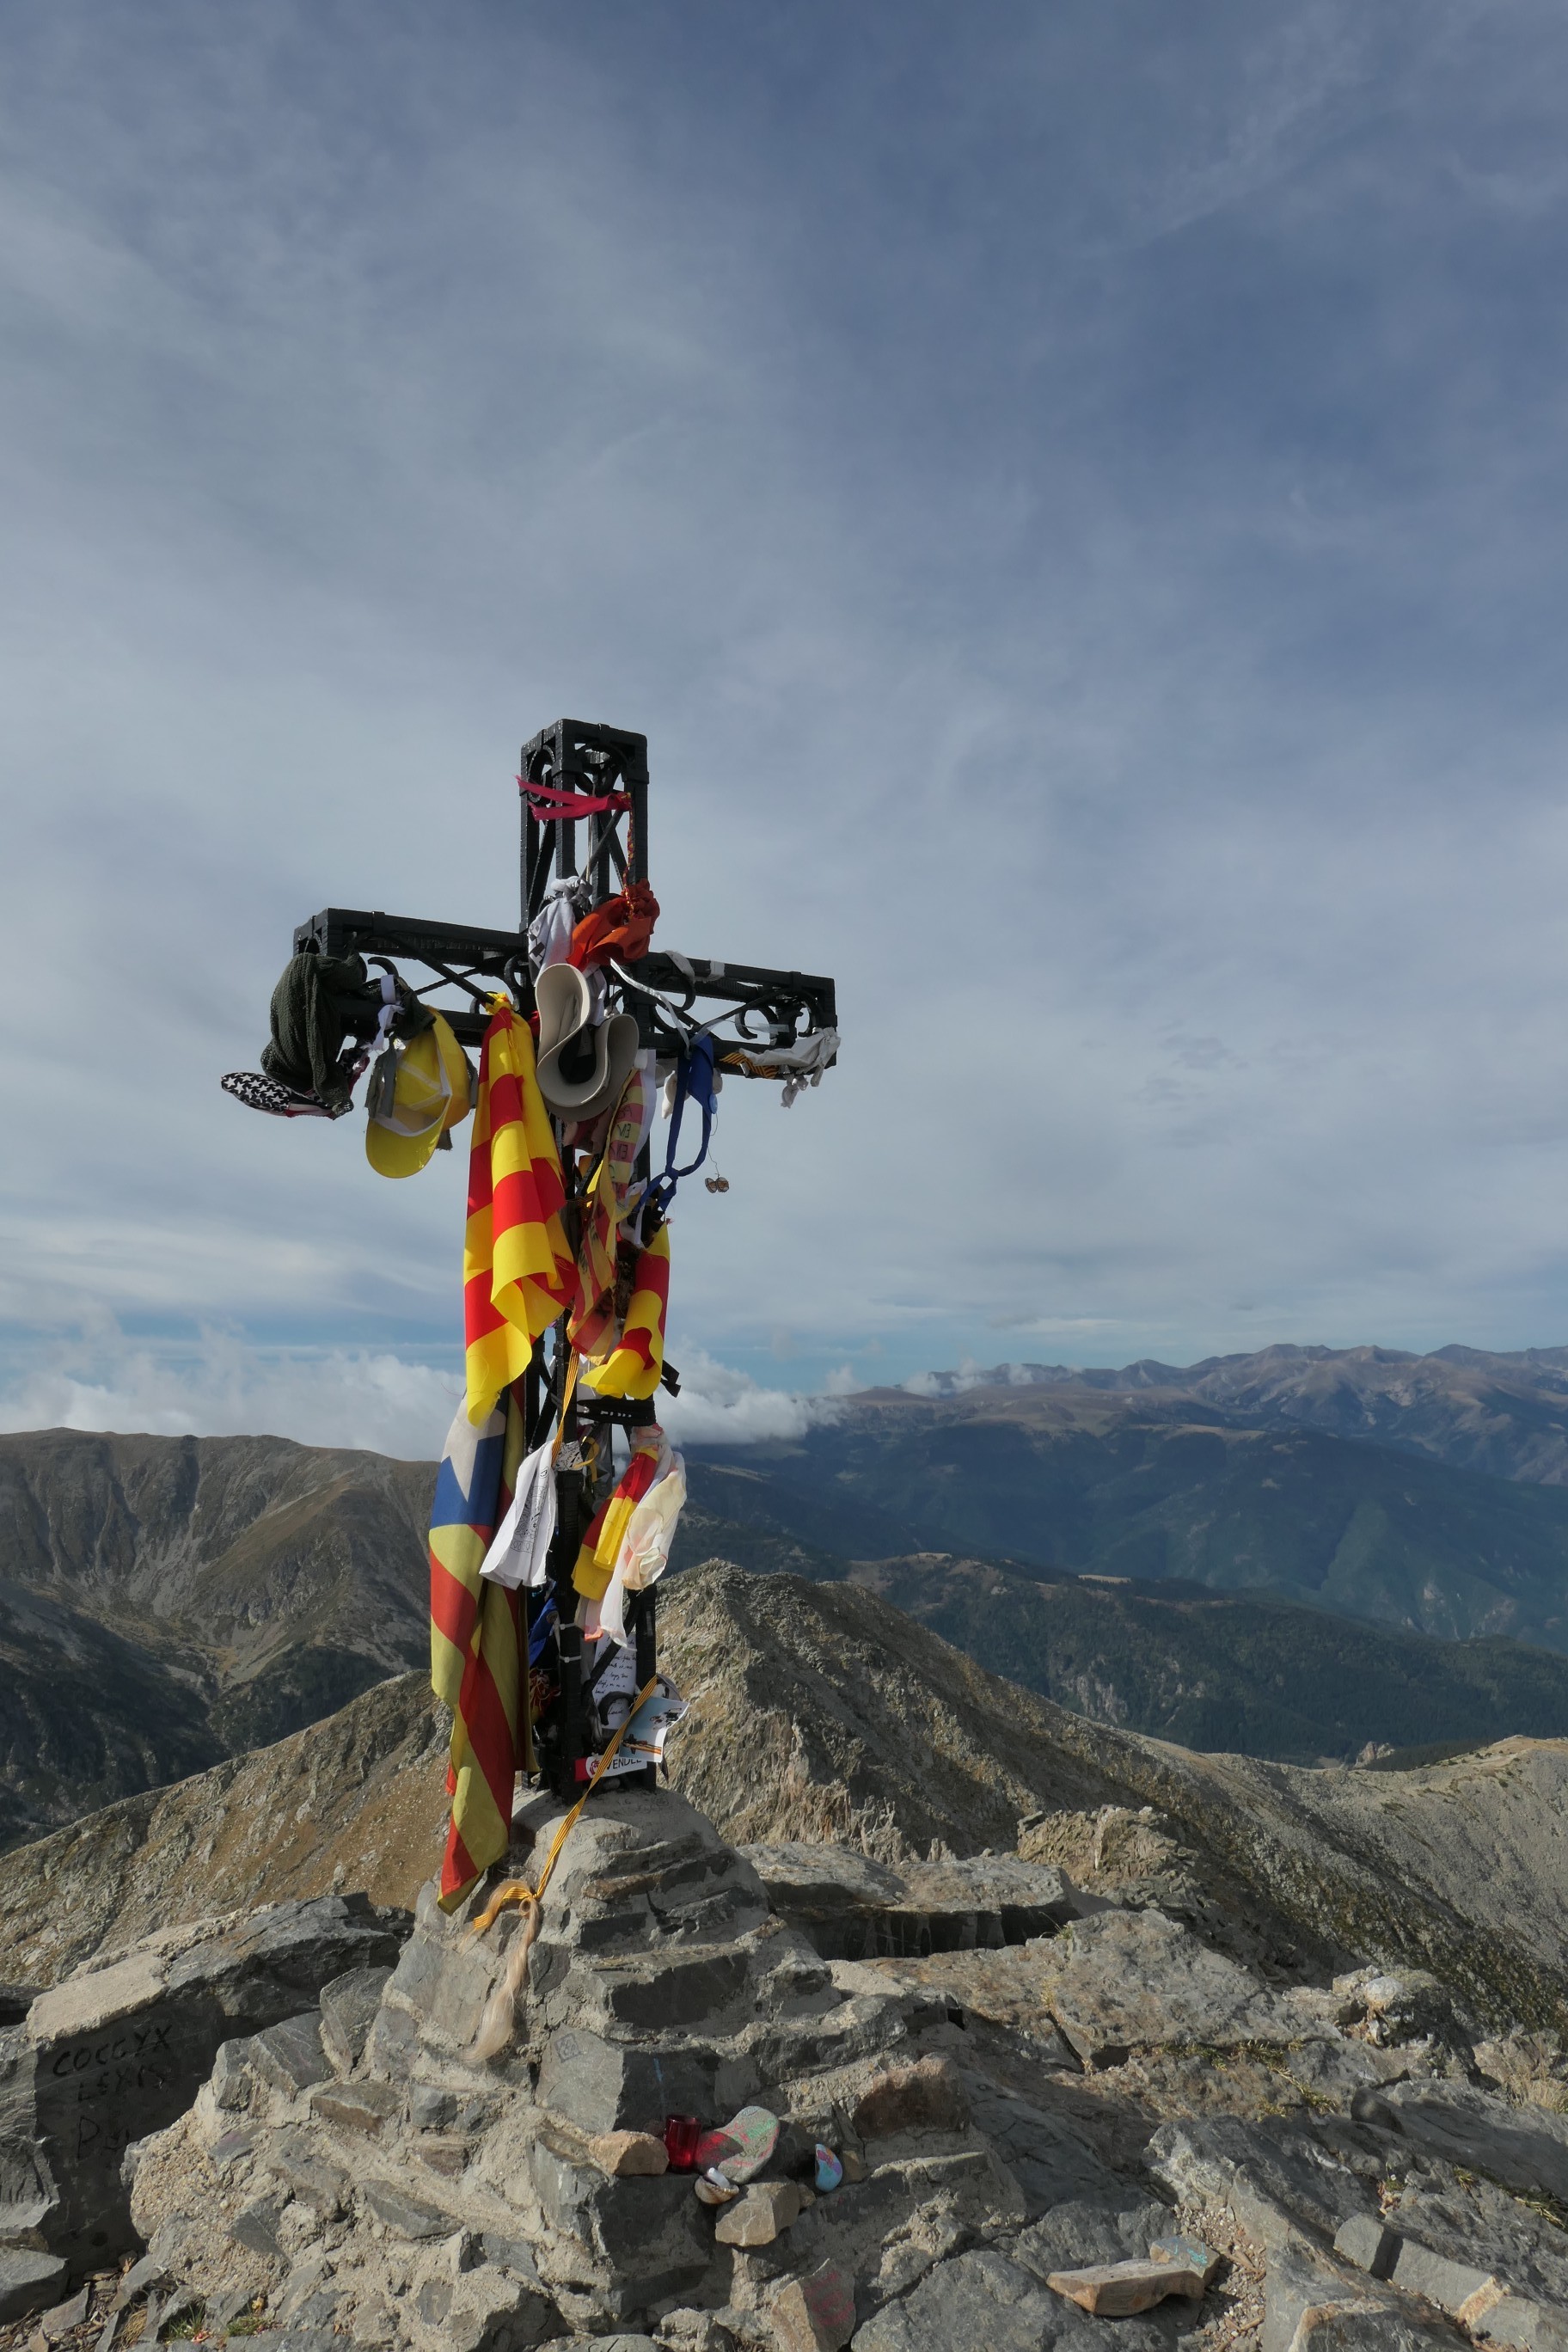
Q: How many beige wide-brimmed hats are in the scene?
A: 1